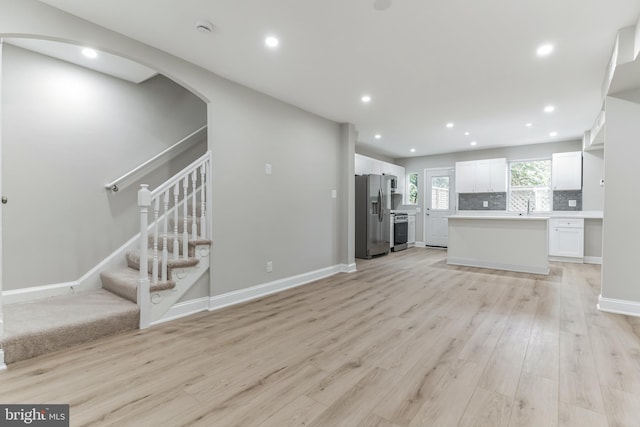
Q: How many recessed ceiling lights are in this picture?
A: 12